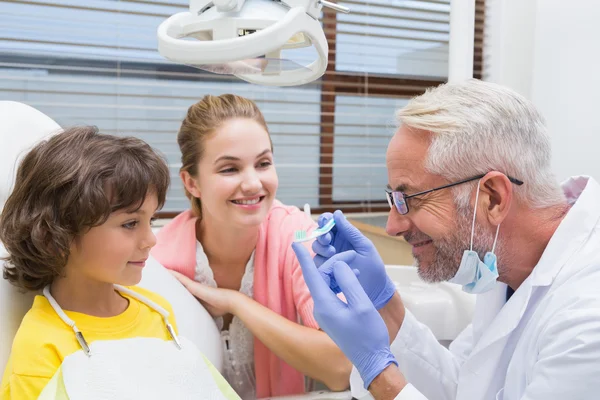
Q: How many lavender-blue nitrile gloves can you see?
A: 2